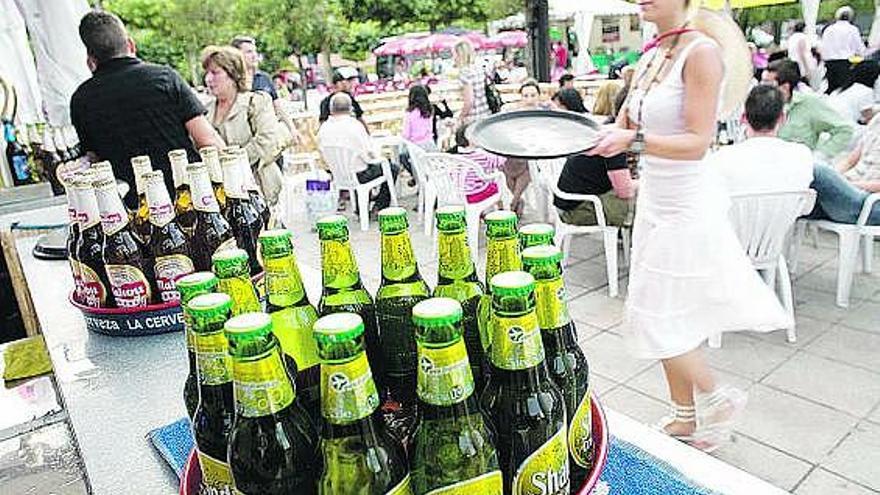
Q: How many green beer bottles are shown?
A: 14